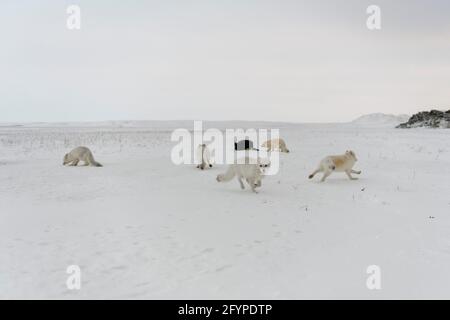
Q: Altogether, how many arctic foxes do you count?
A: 6